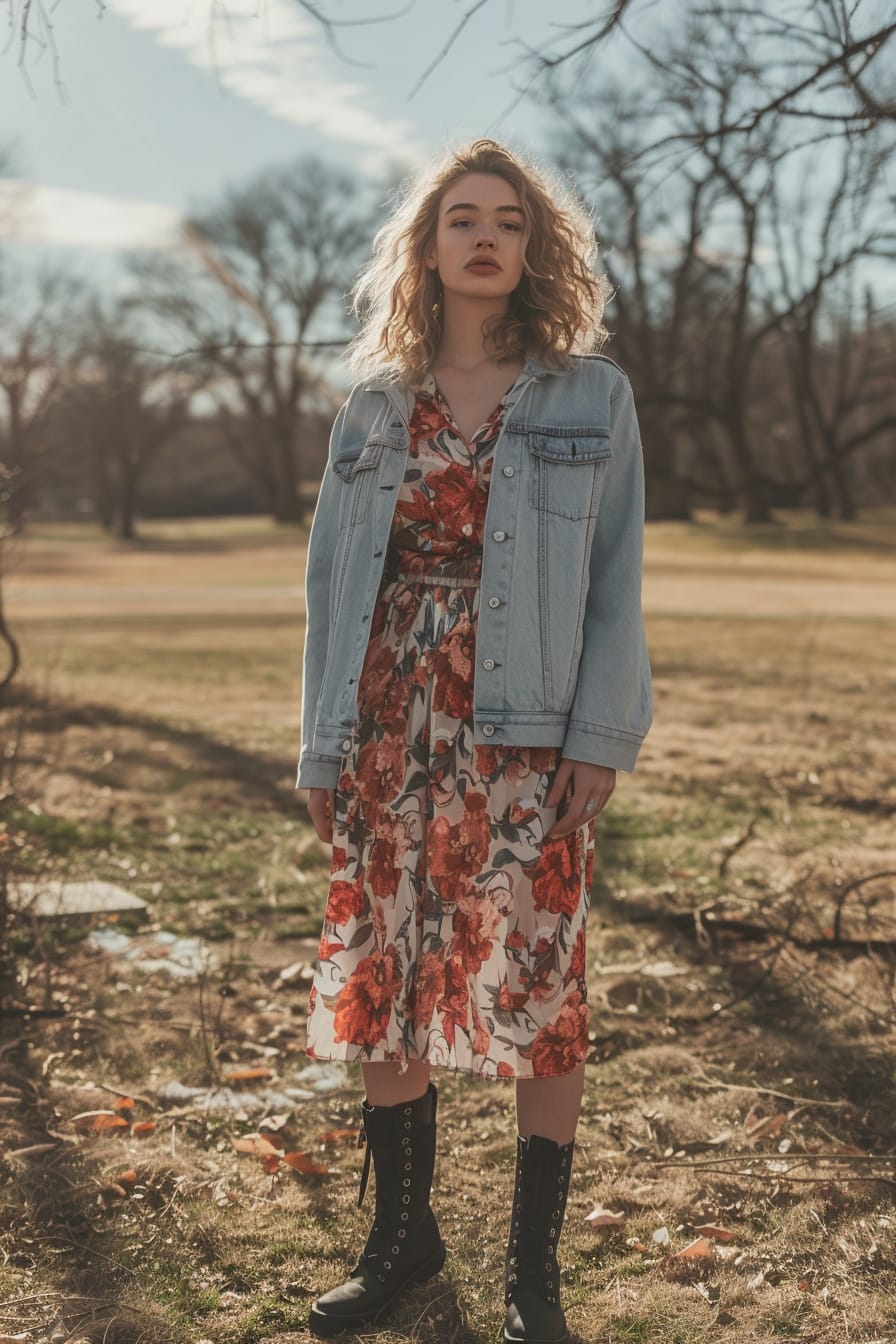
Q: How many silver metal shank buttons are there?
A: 6